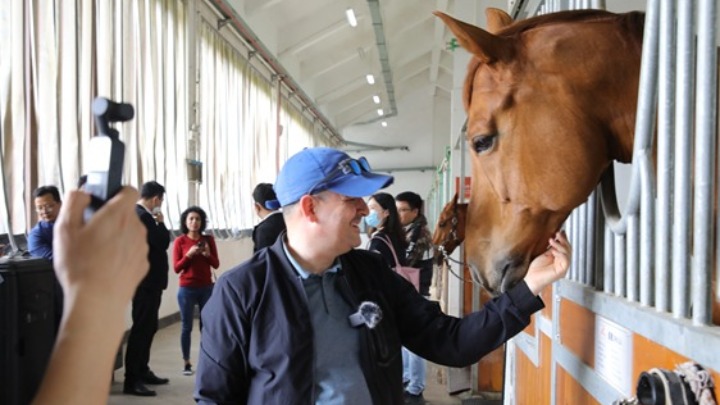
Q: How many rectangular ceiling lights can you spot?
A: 5